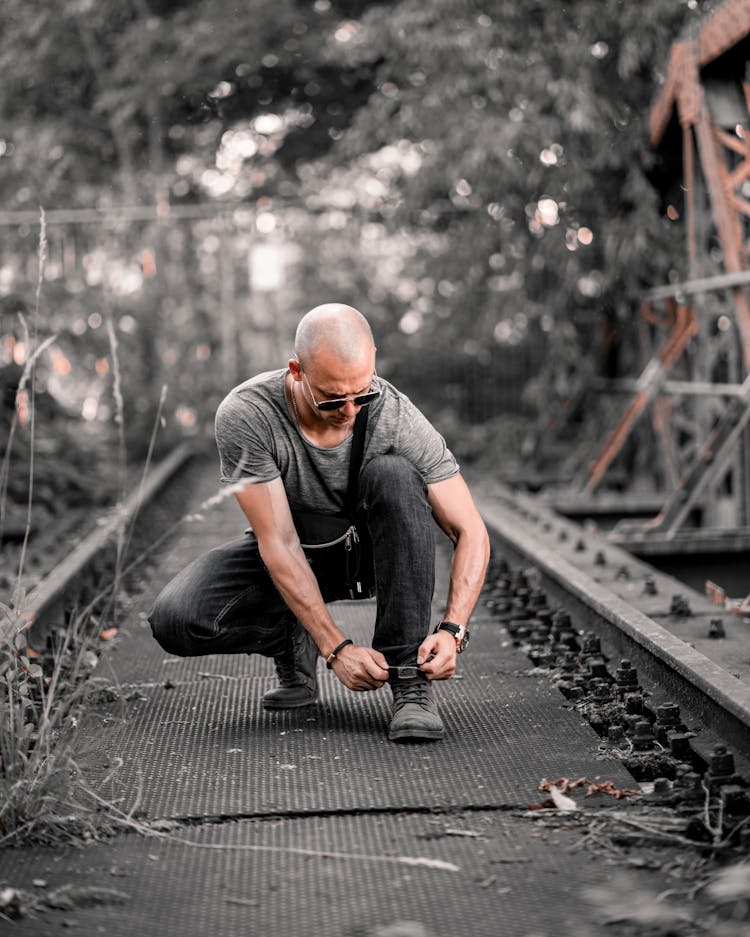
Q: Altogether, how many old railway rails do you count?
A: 2